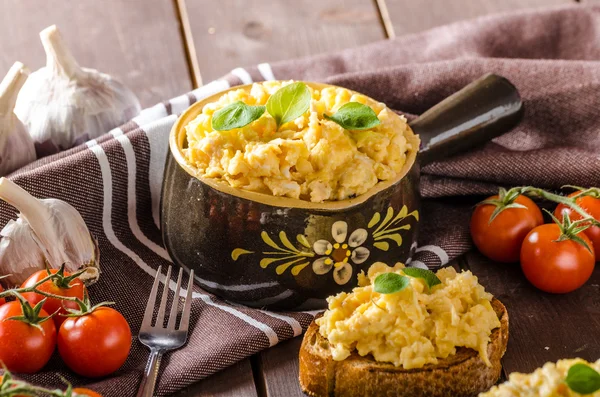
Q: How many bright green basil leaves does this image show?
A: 6